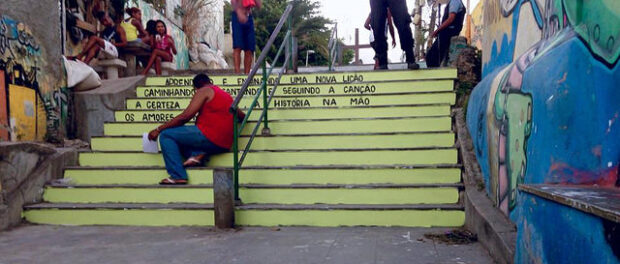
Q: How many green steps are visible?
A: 10